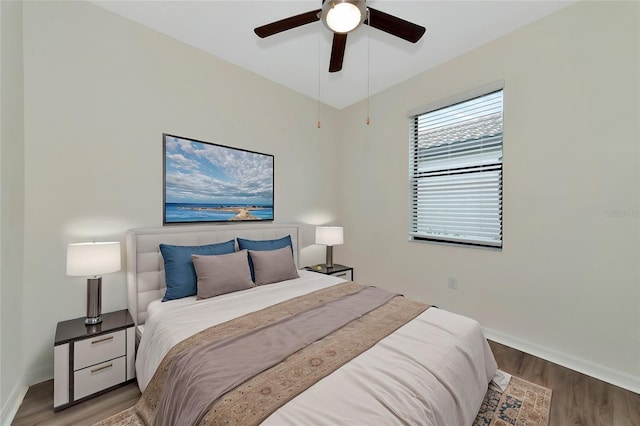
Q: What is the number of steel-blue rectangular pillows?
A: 2